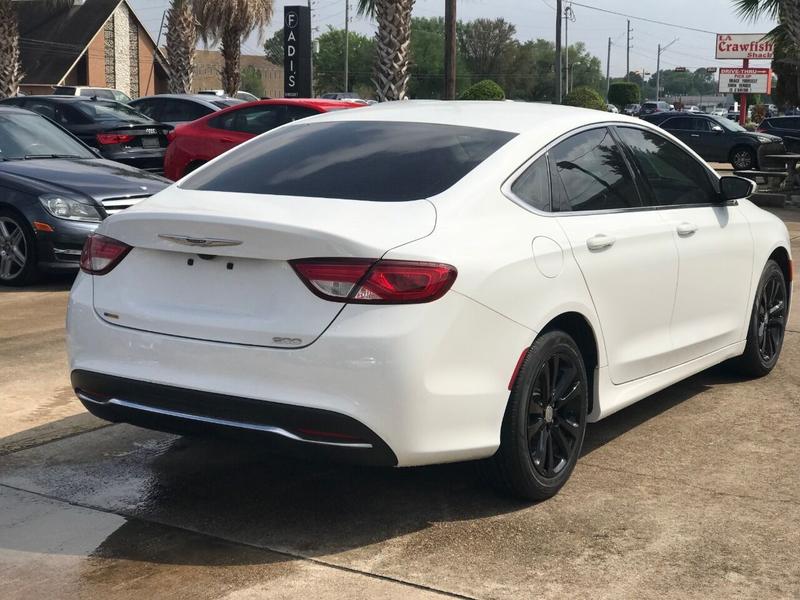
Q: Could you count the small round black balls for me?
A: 0